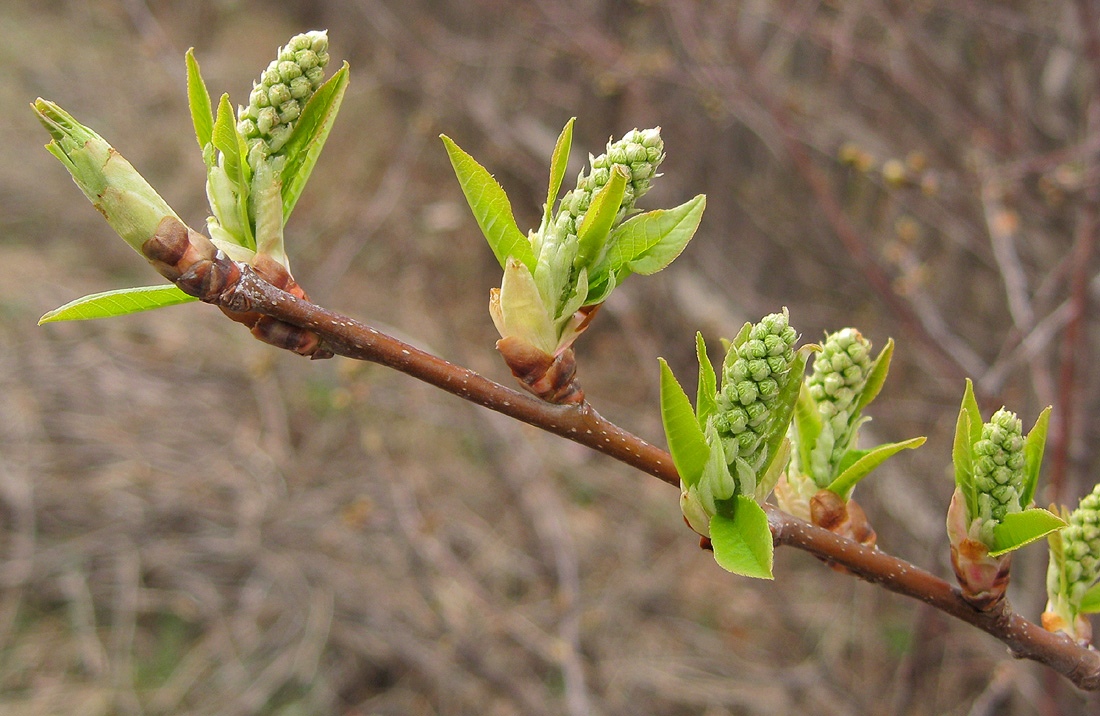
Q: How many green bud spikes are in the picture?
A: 6